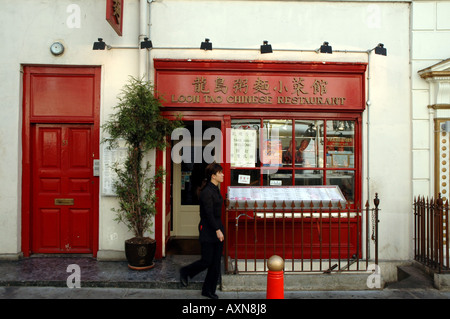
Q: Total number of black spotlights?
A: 6